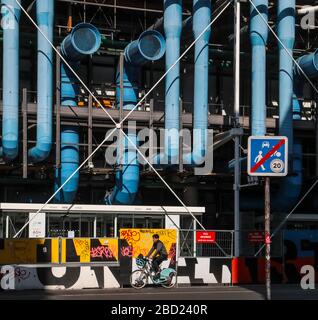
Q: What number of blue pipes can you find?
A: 9